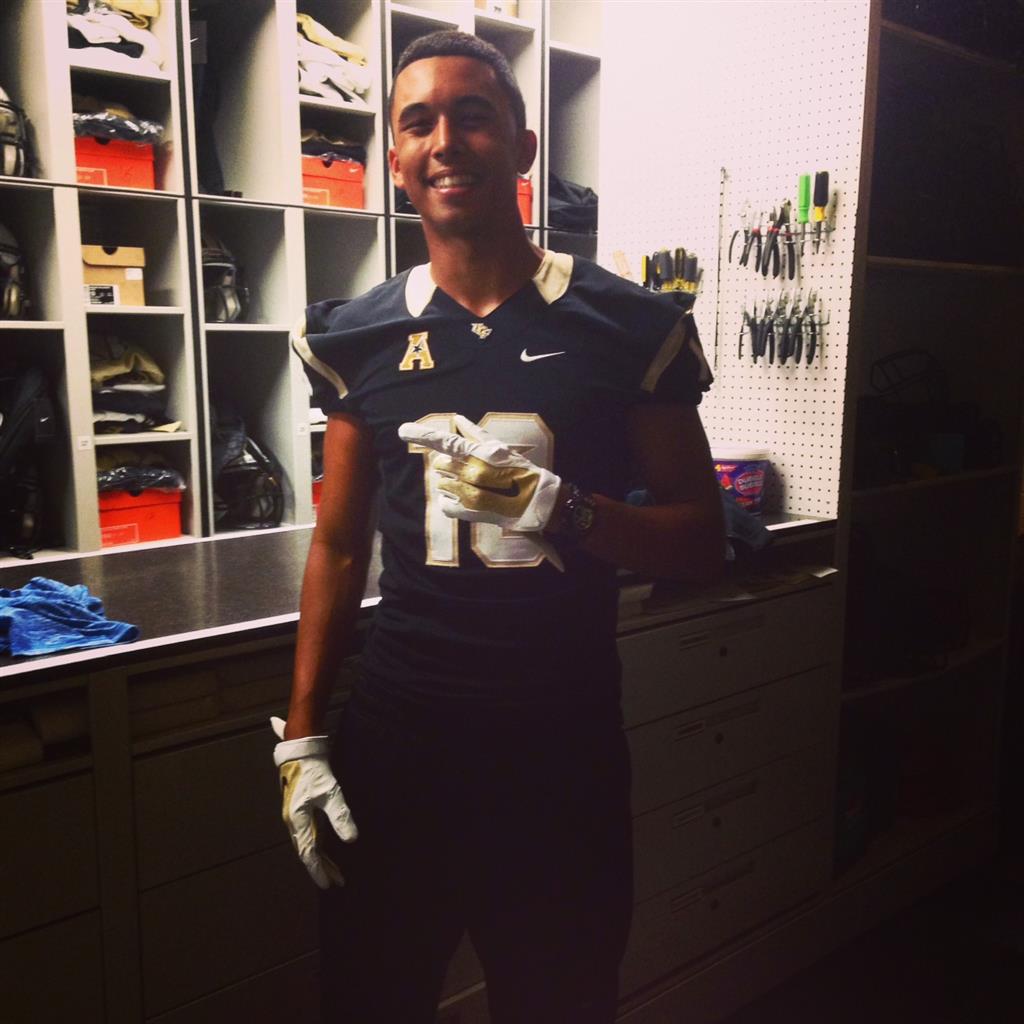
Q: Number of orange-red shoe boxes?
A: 5